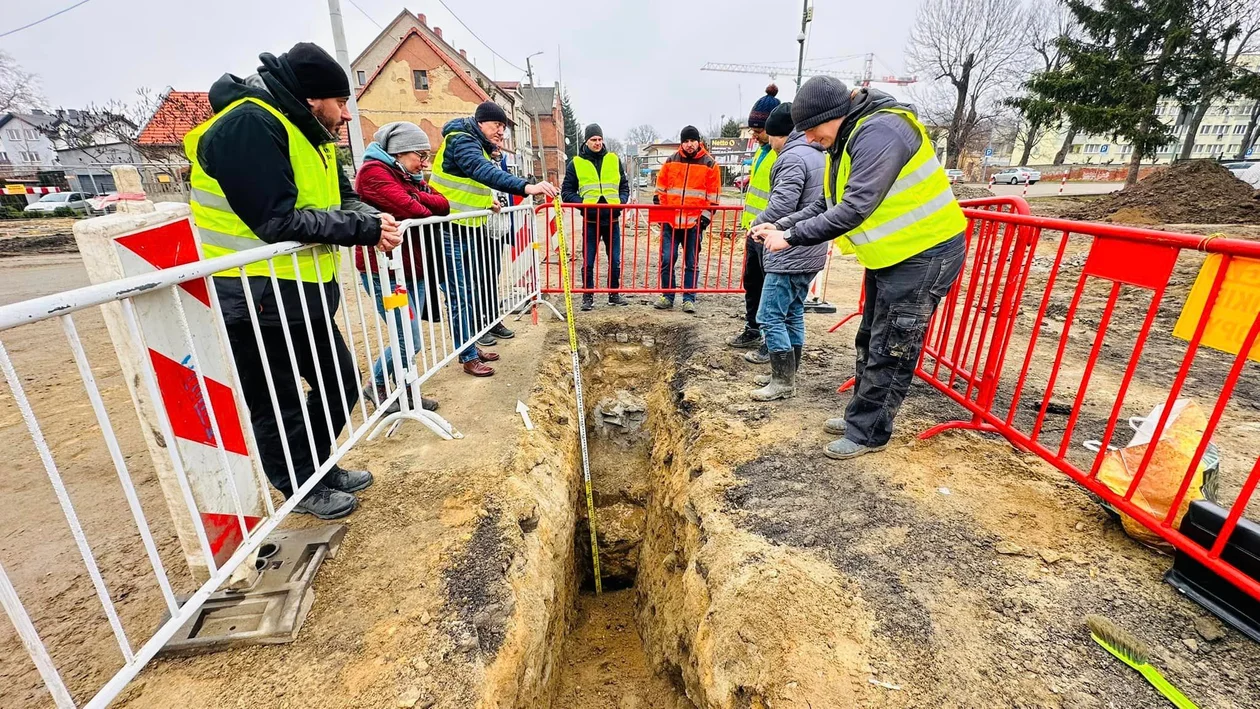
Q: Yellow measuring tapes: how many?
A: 1